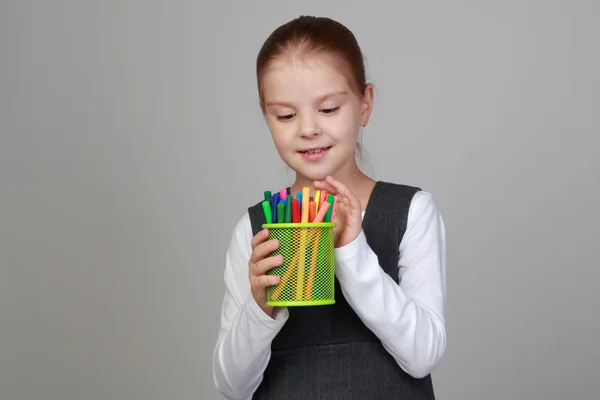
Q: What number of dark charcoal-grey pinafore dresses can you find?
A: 1